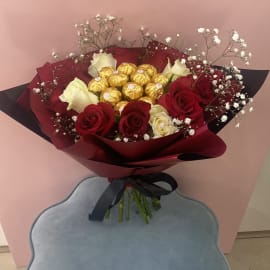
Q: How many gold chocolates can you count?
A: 12